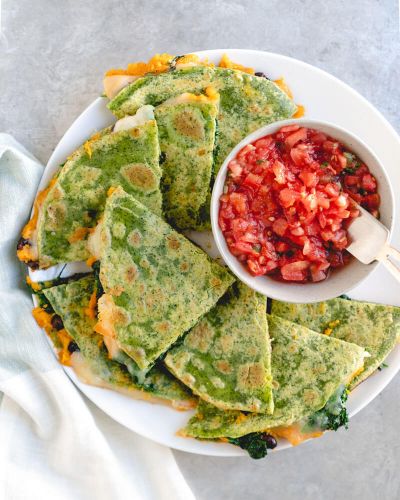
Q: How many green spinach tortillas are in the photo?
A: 8